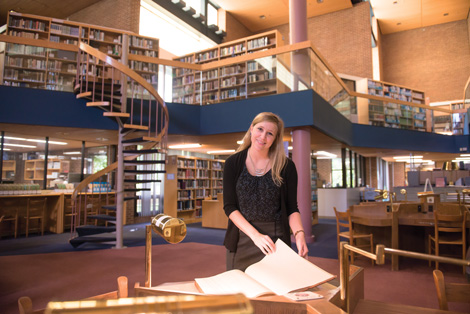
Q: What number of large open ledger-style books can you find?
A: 1